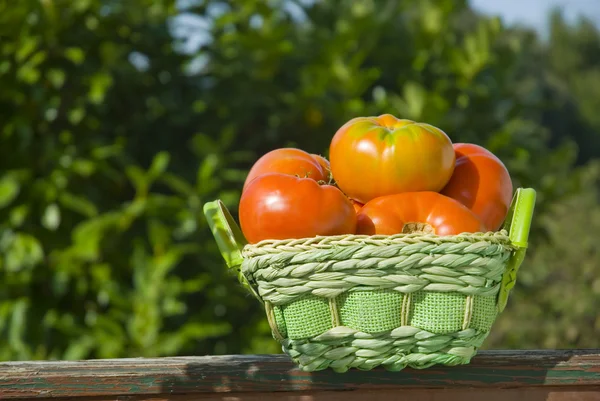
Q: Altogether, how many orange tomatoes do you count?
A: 1